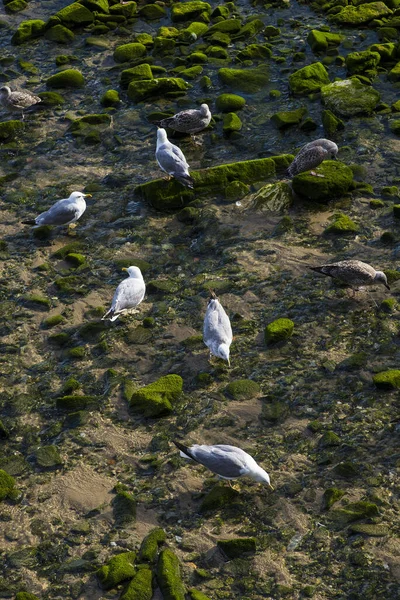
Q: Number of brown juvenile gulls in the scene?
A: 4